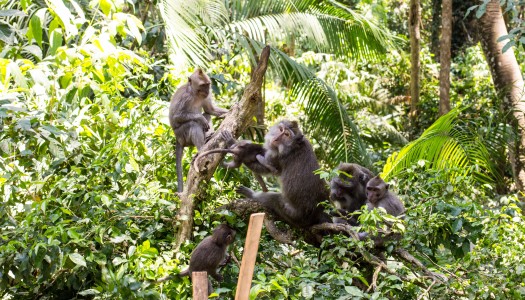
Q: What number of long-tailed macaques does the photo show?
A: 6